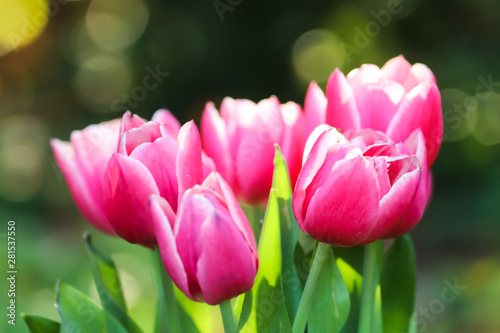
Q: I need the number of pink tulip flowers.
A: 6